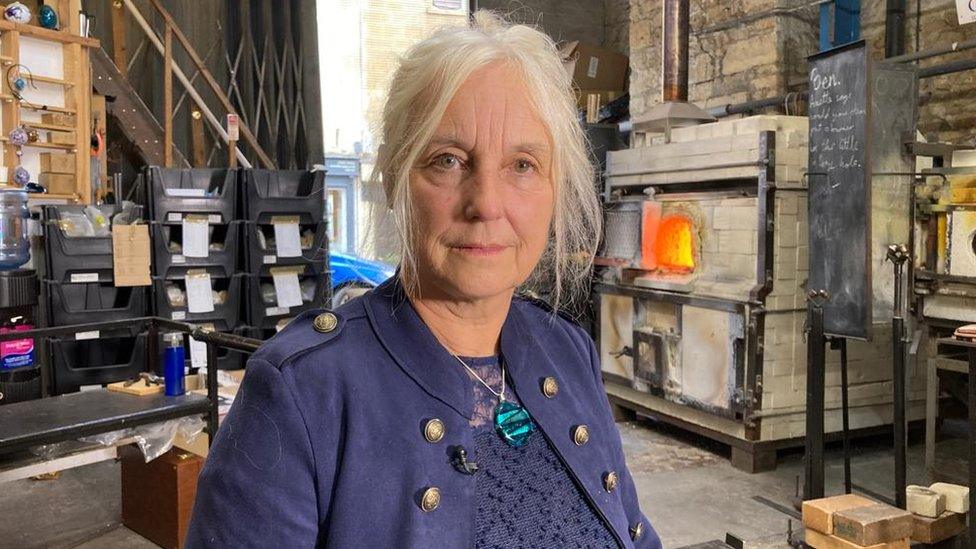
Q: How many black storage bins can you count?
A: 11